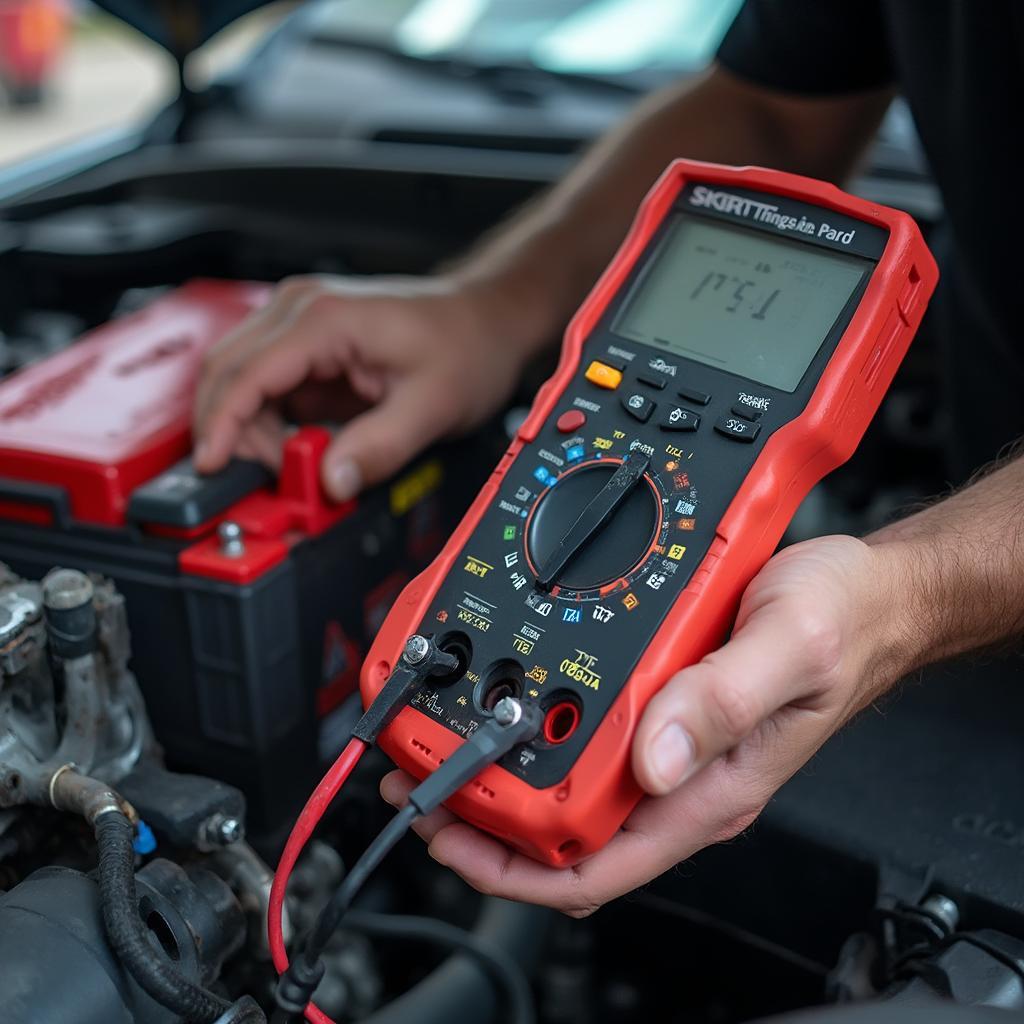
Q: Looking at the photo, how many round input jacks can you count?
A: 3